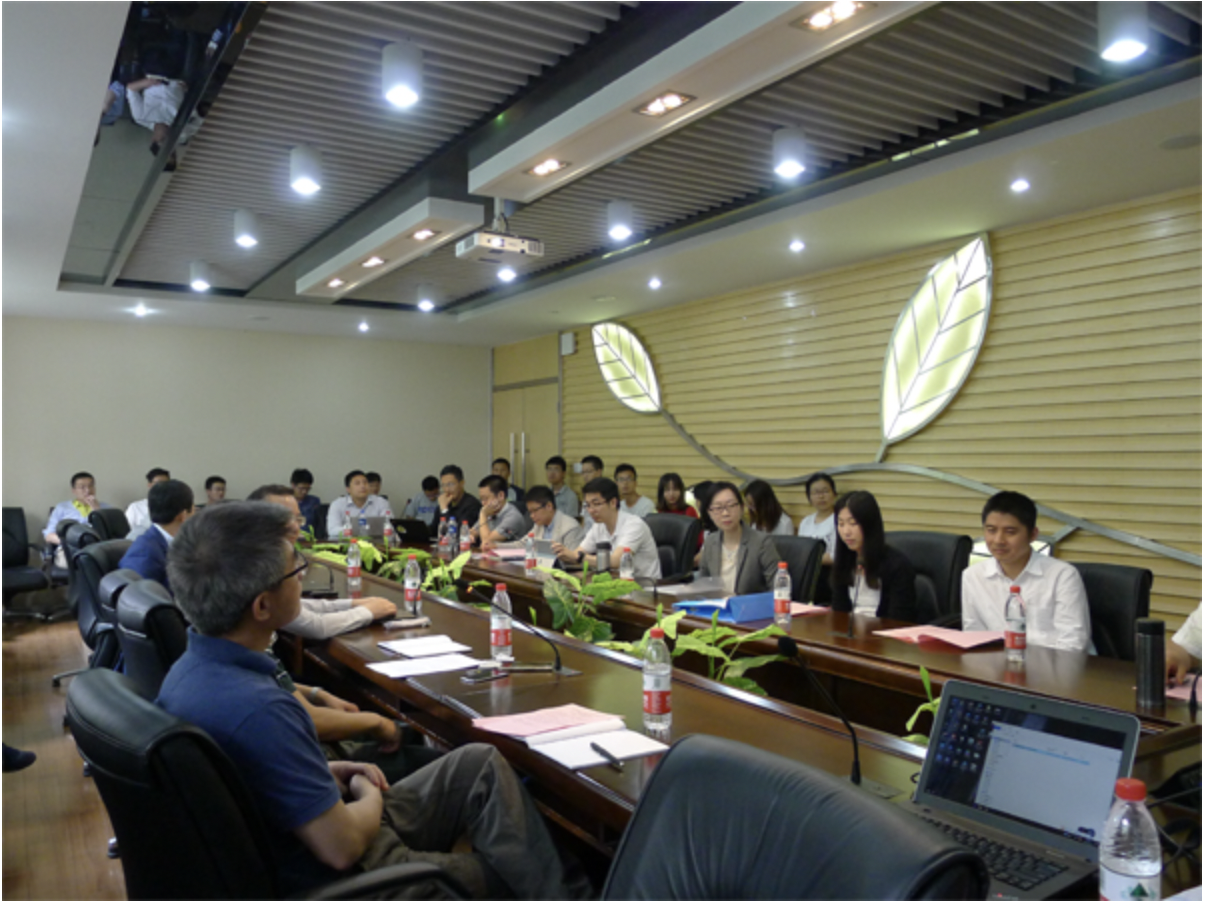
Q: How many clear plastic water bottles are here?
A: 15